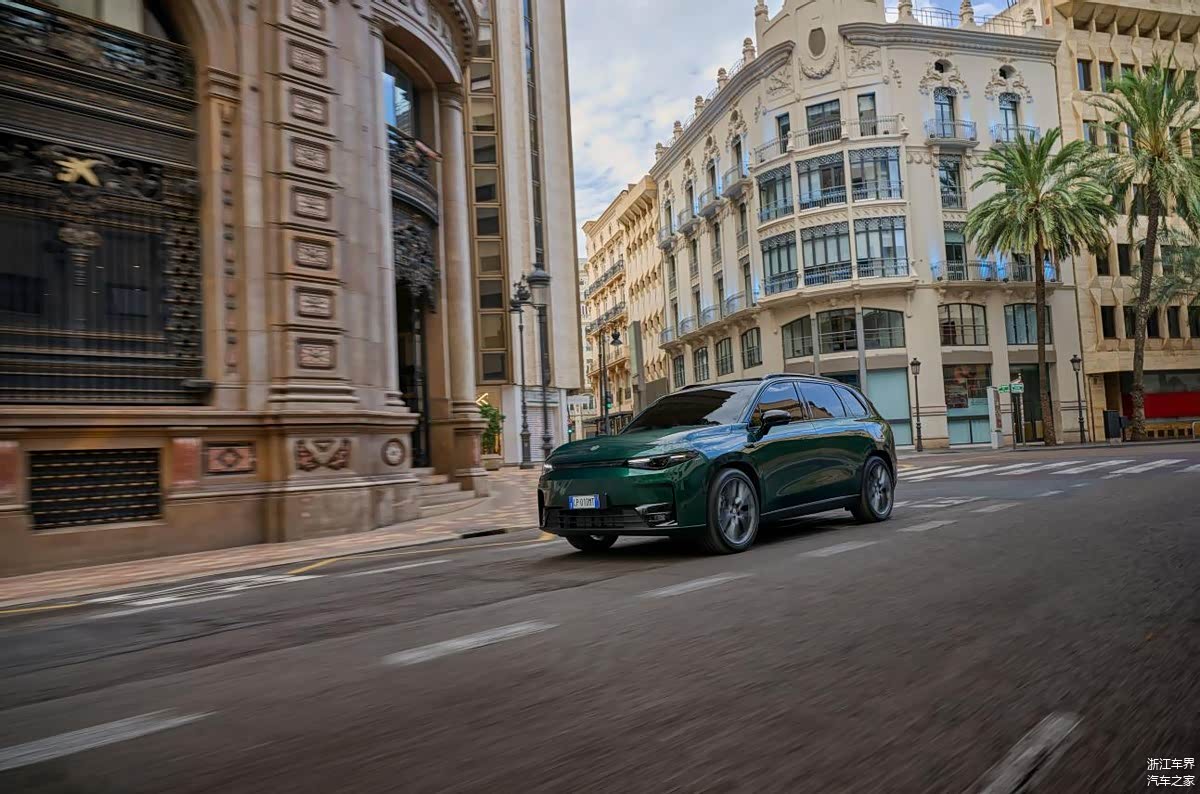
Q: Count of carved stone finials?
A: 9